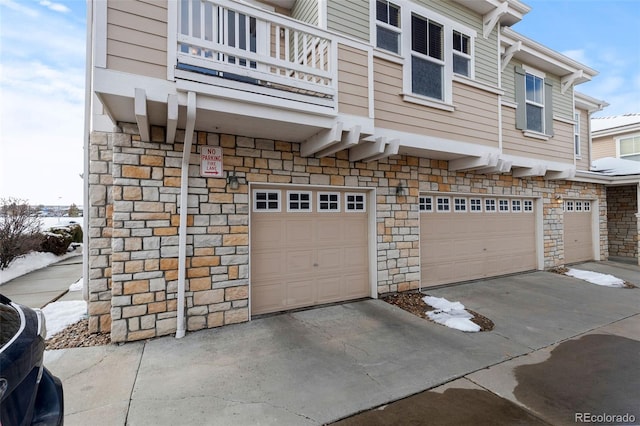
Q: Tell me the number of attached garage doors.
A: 3